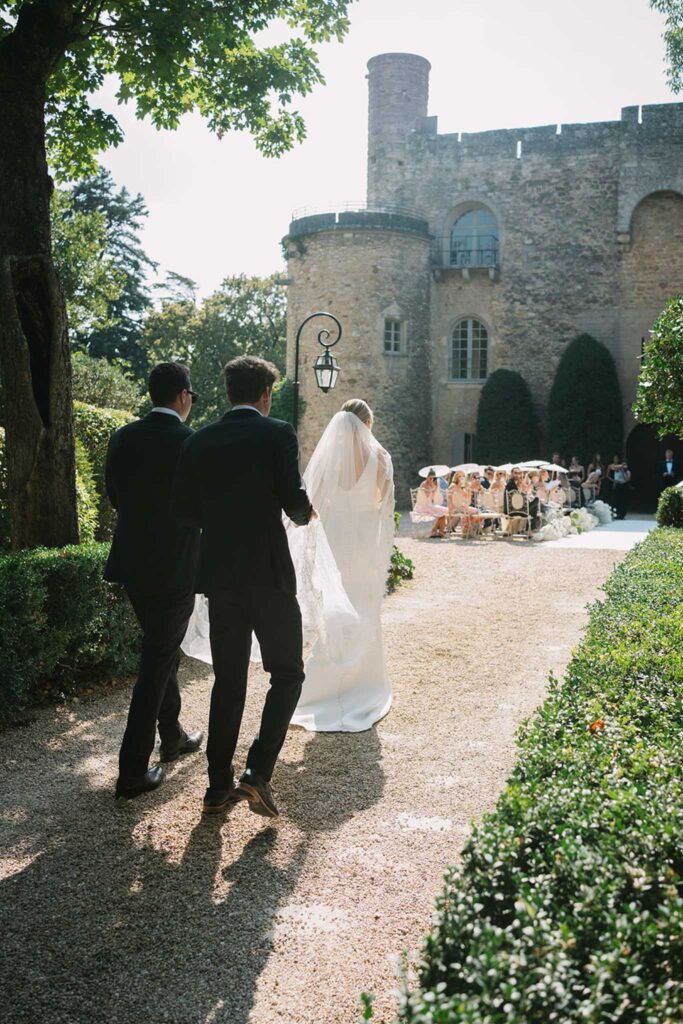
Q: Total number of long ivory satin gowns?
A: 1